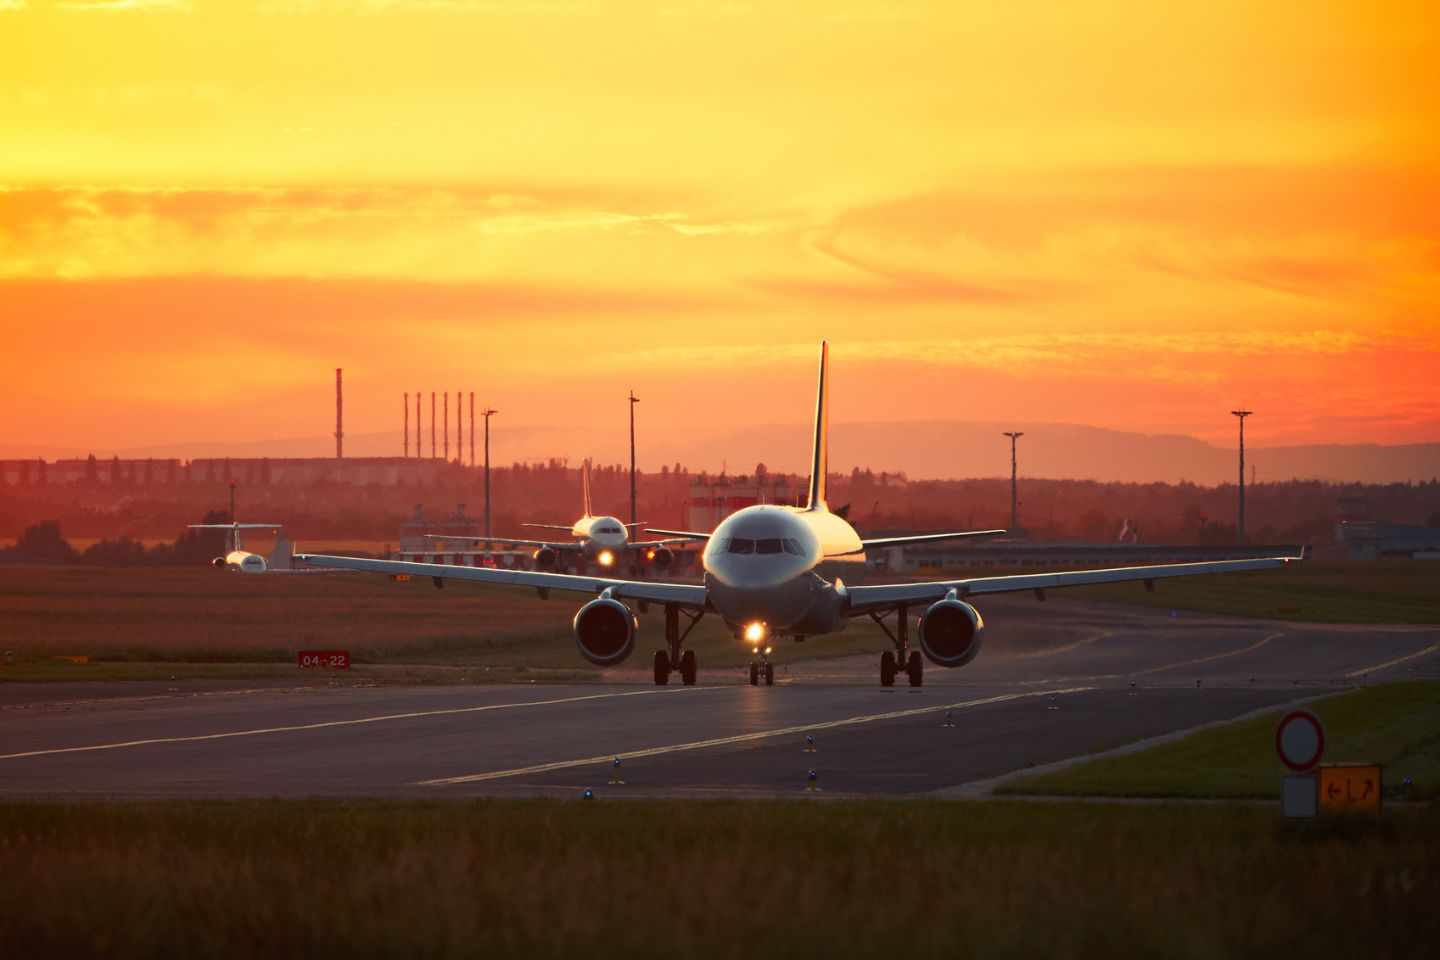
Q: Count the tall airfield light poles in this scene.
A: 4